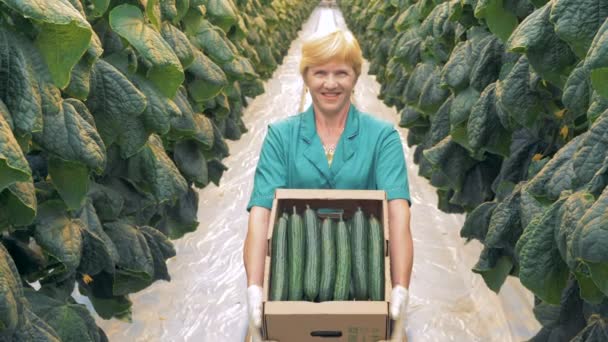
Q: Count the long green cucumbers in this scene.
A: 7